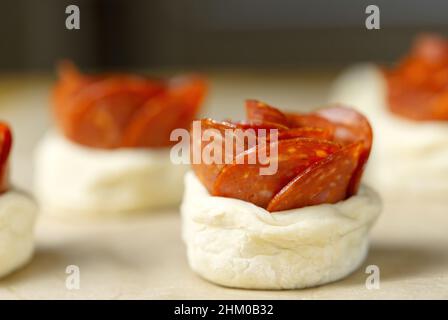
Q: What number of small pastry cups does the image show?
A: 4